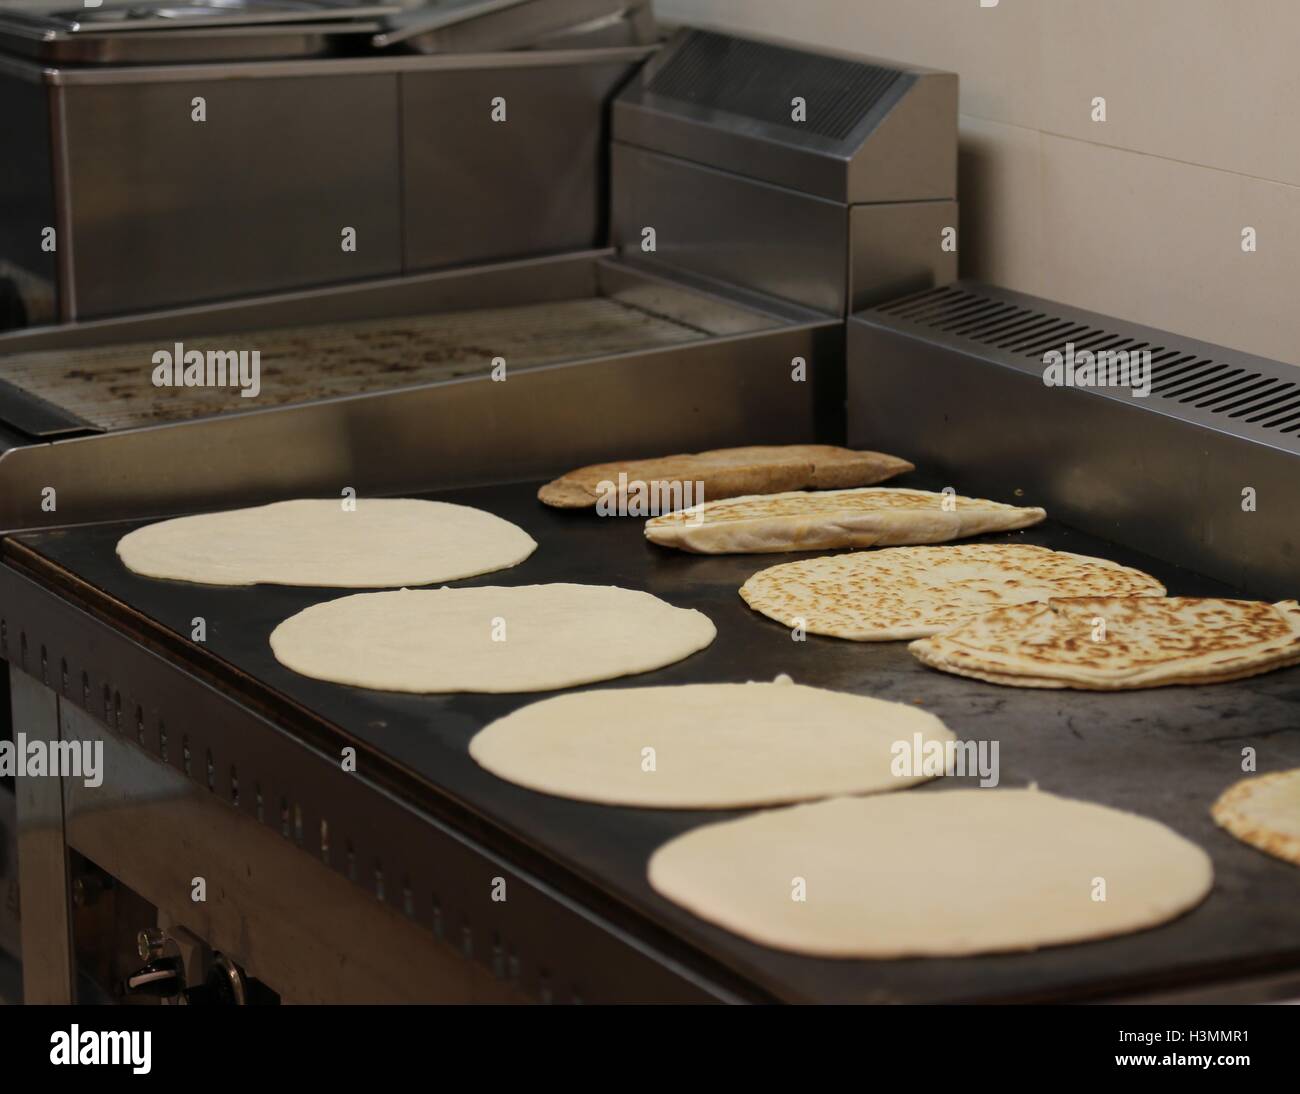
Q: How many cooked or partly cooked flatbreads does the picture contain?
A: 5